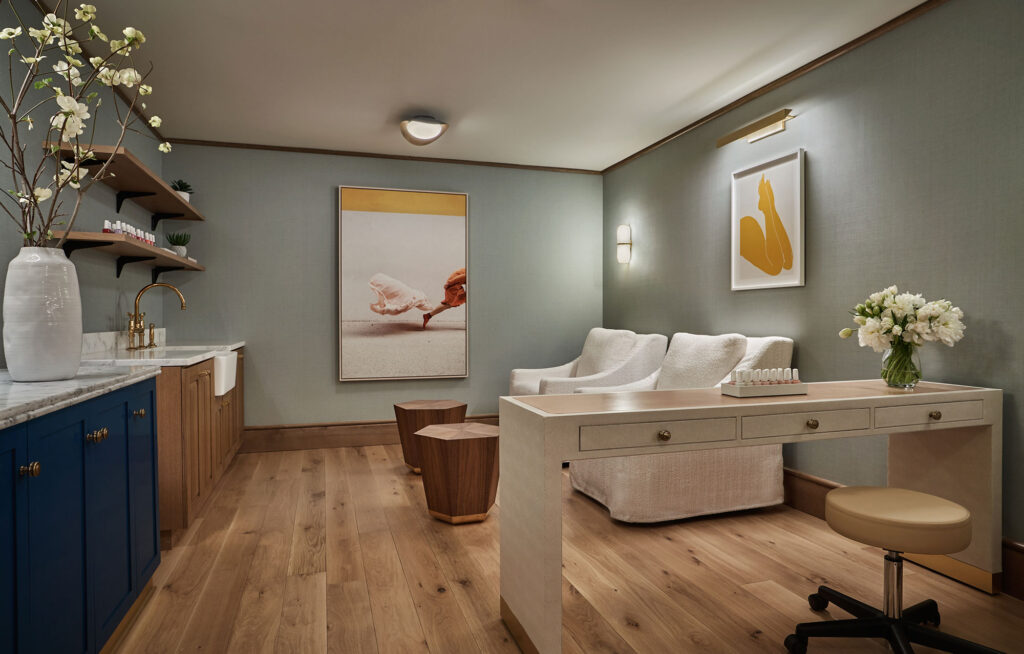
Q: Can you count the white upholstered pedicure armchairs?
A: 2